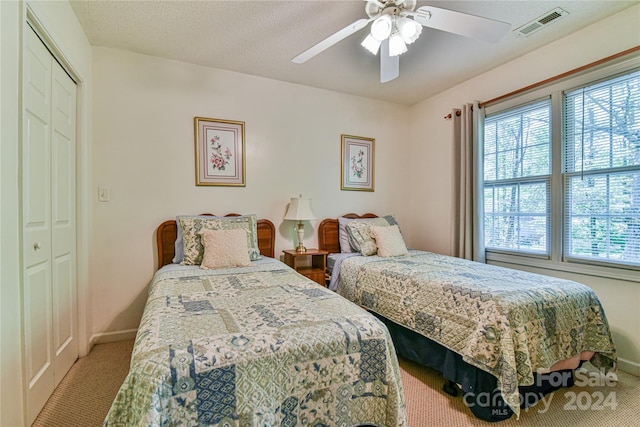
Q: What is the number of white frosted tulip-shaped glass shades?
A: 4